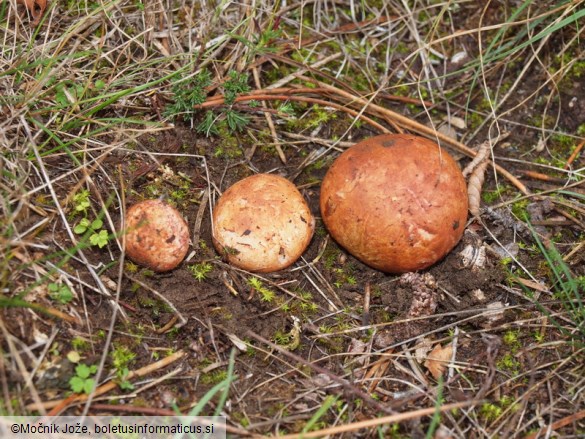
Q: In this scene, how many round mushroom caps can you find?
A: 3